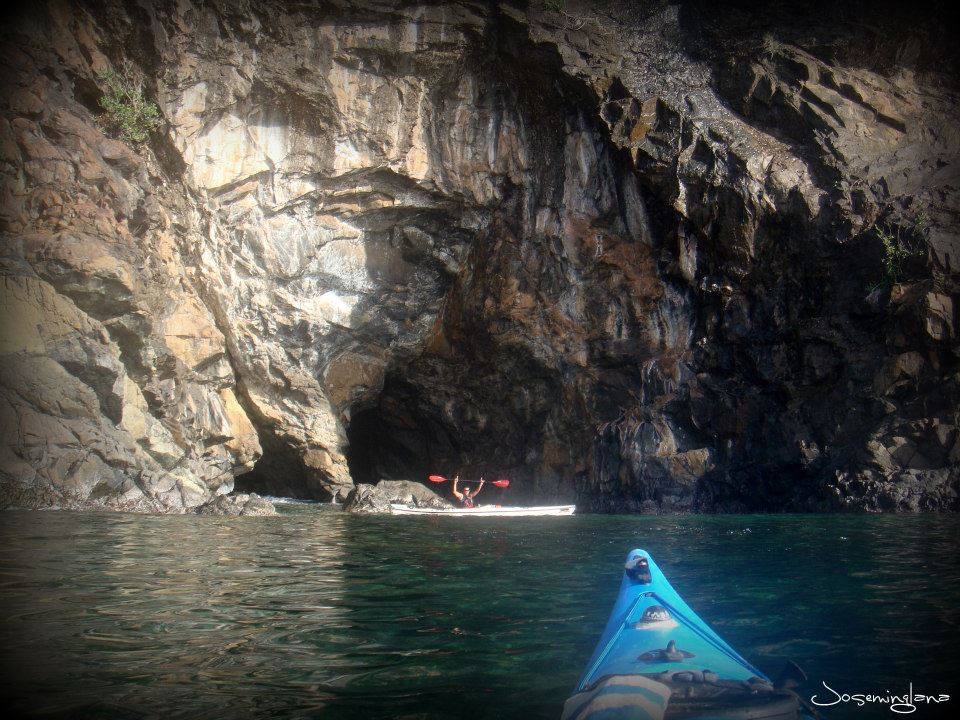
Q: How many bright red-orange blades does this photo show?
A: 2